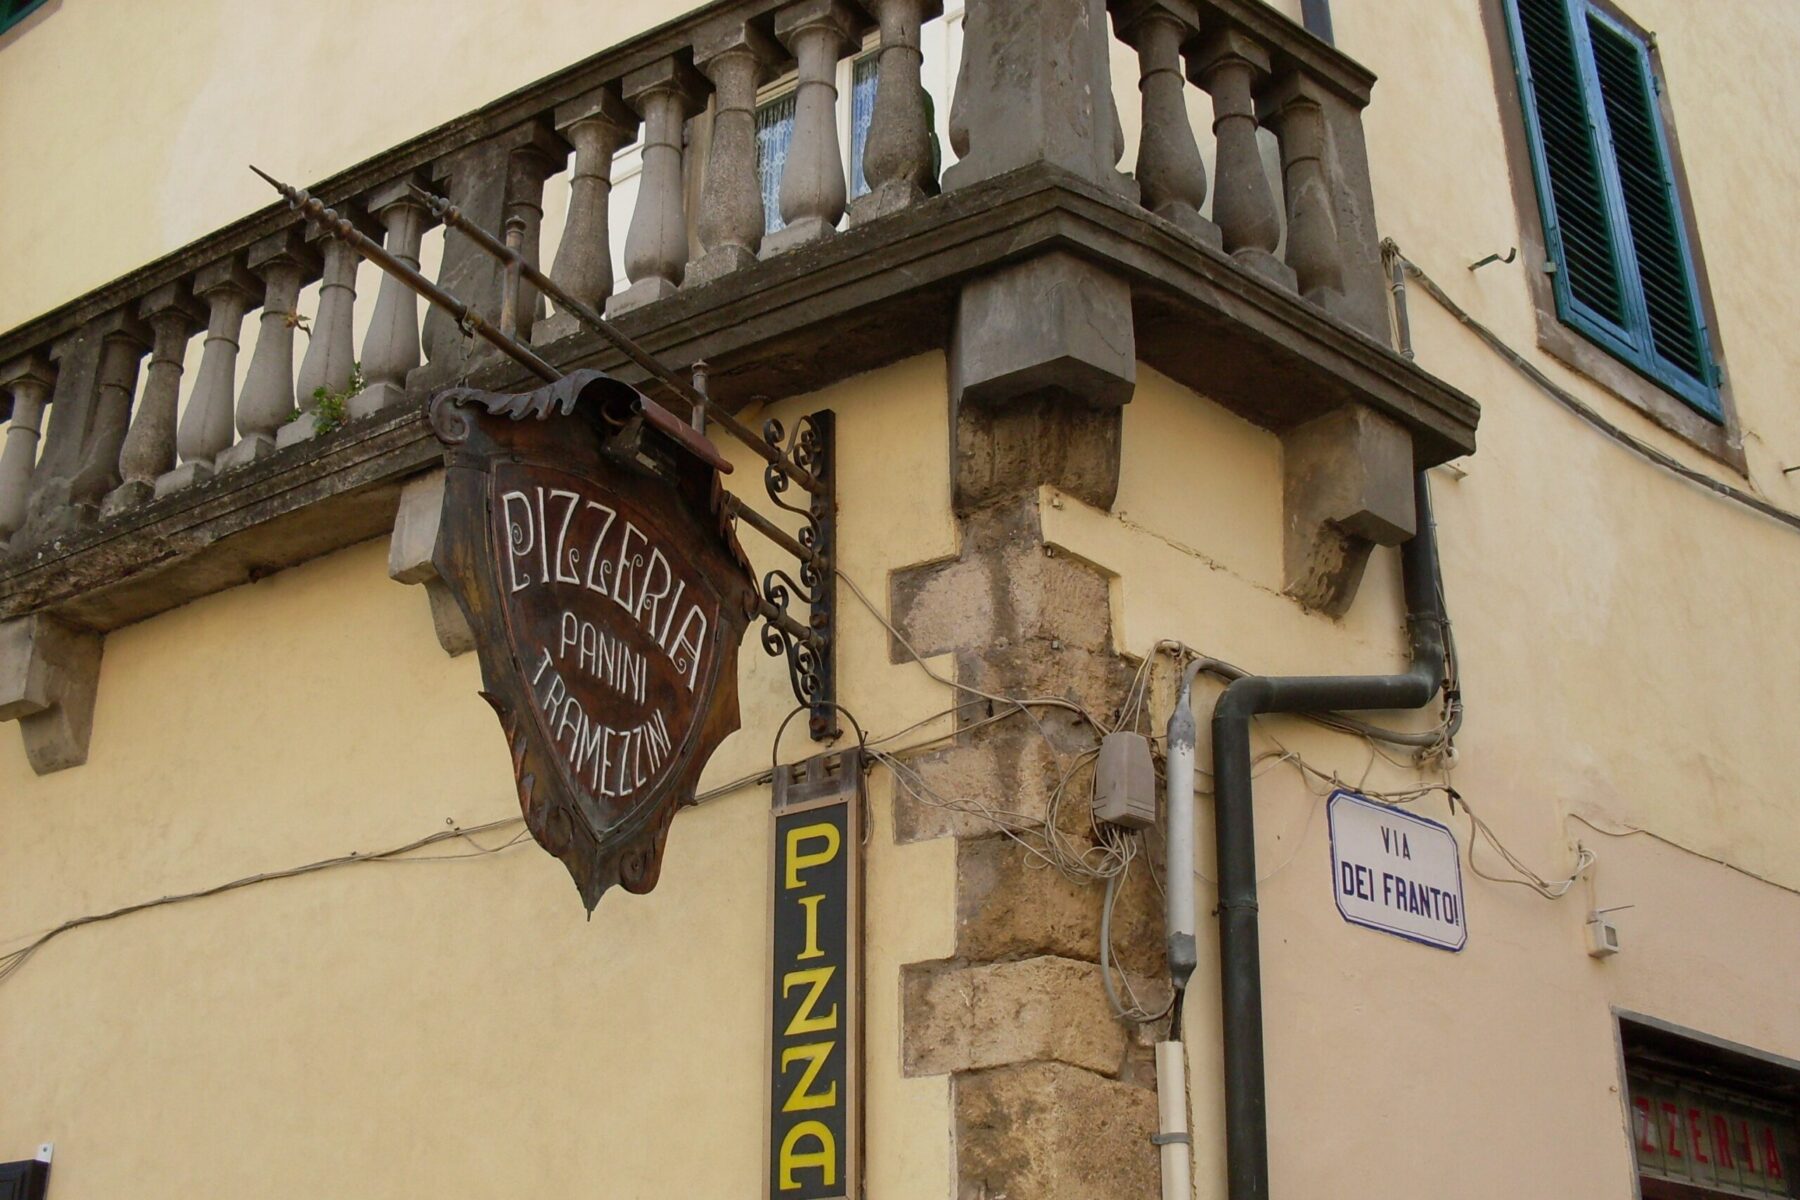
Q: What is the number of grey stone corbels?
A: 4